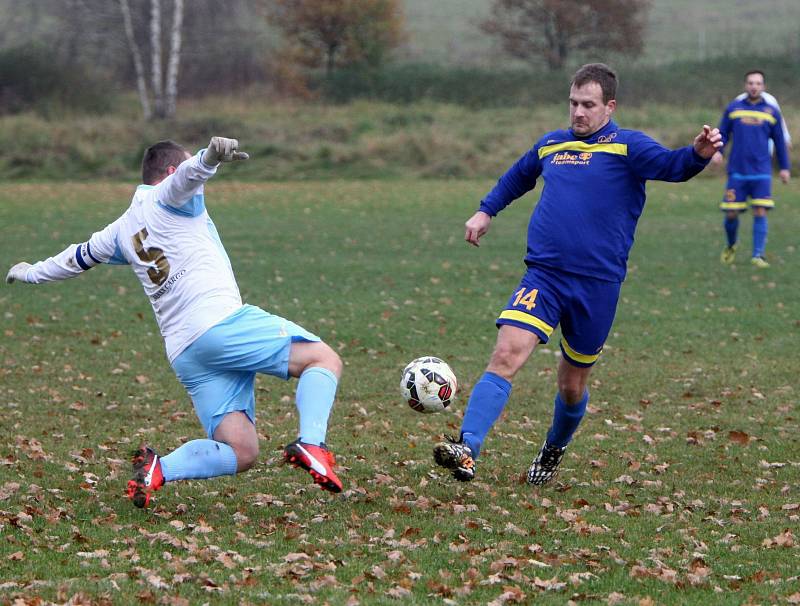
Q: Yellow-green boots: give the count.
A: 2